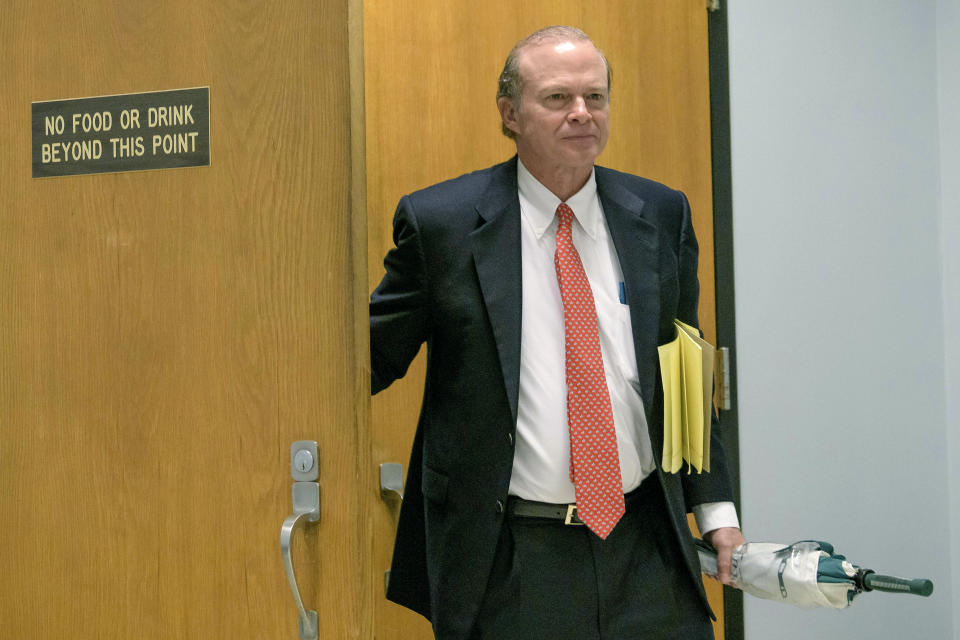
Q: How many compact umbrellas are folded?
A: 1